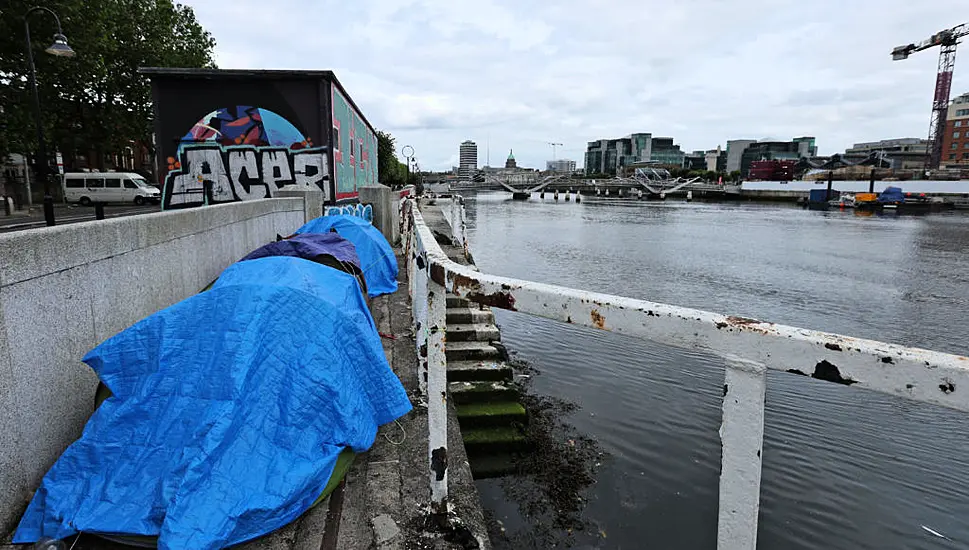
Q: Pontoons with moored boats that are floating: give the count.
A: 1